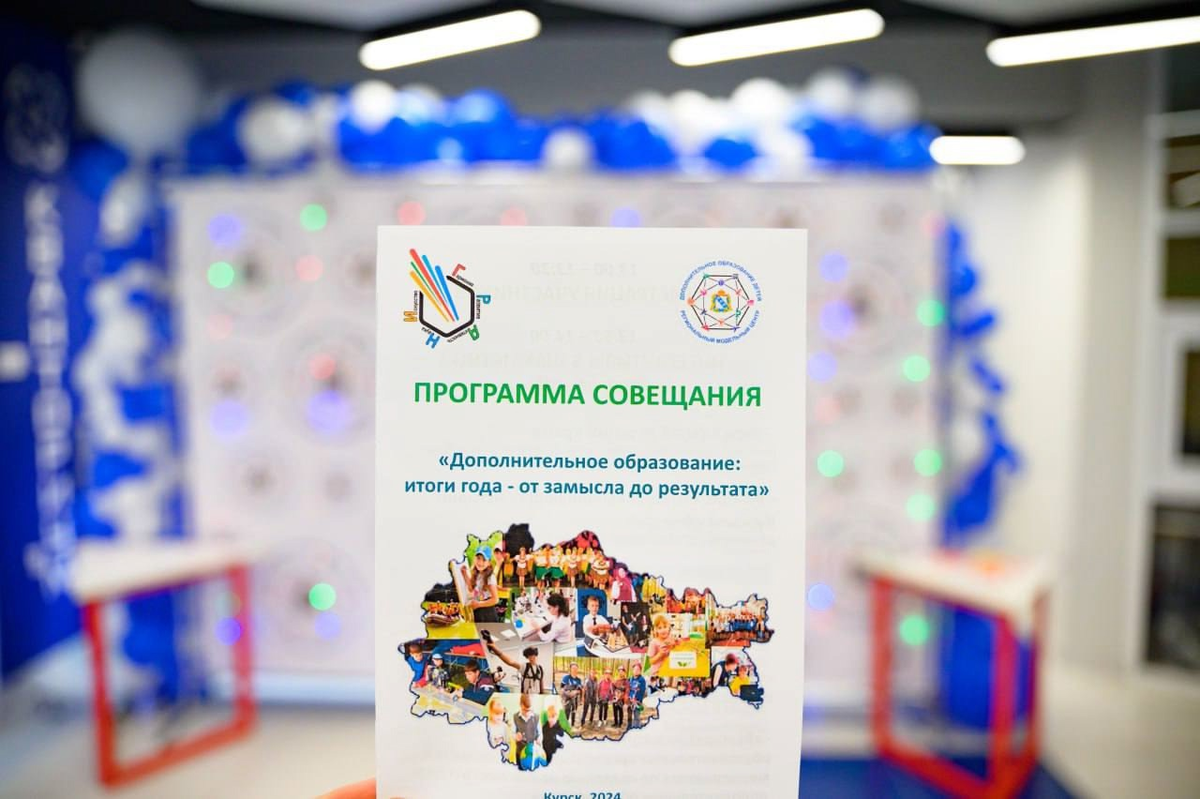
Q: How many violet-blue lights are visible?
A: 10